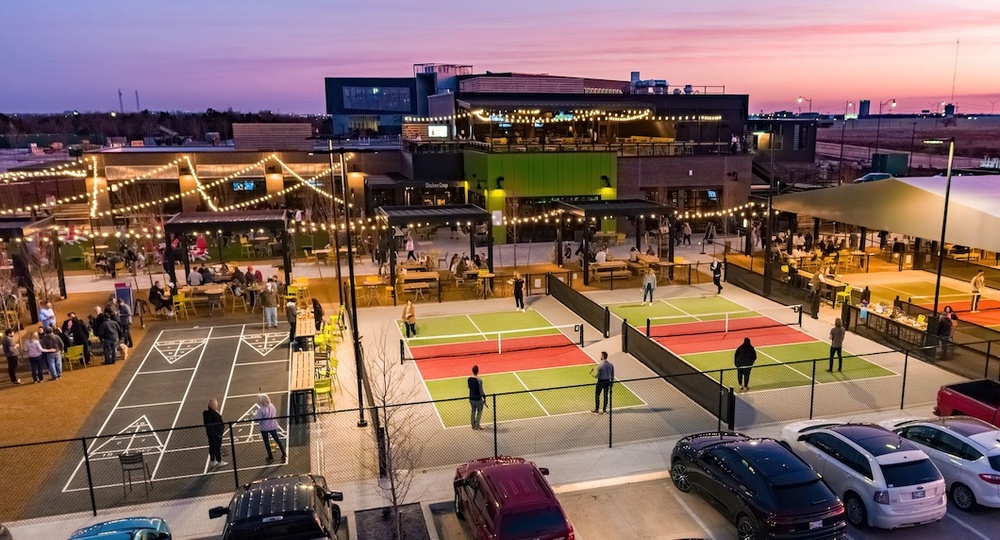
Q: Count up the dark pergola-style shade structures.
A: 4